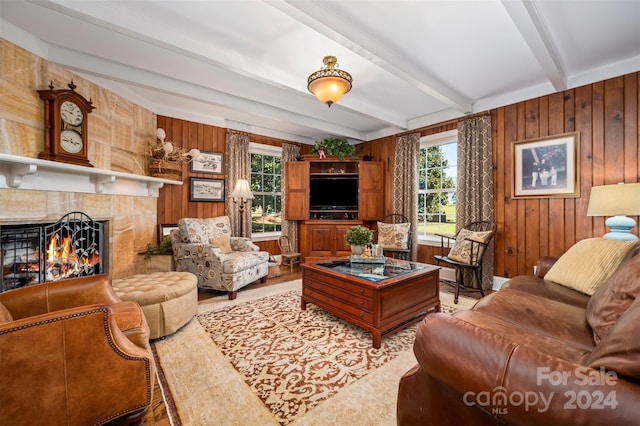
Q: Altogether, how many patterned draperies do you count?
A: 4